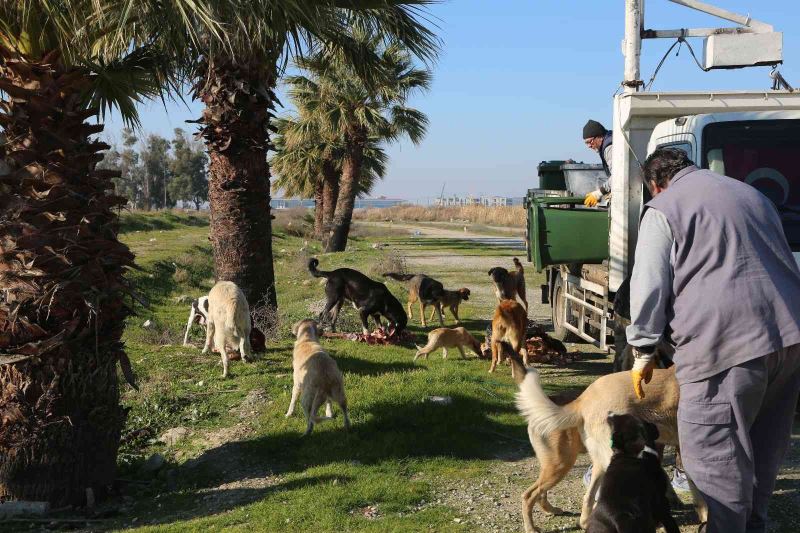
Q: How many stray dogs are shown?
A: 12